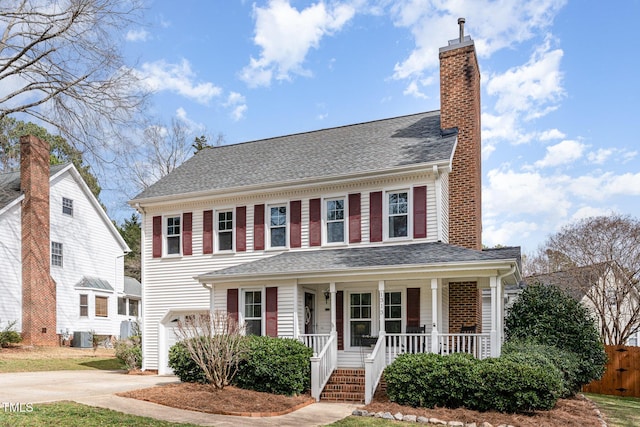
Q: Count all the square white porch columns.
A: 4